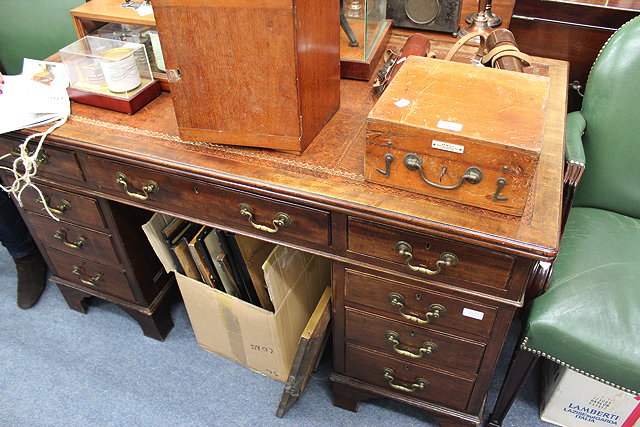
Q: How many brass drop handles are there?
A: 10